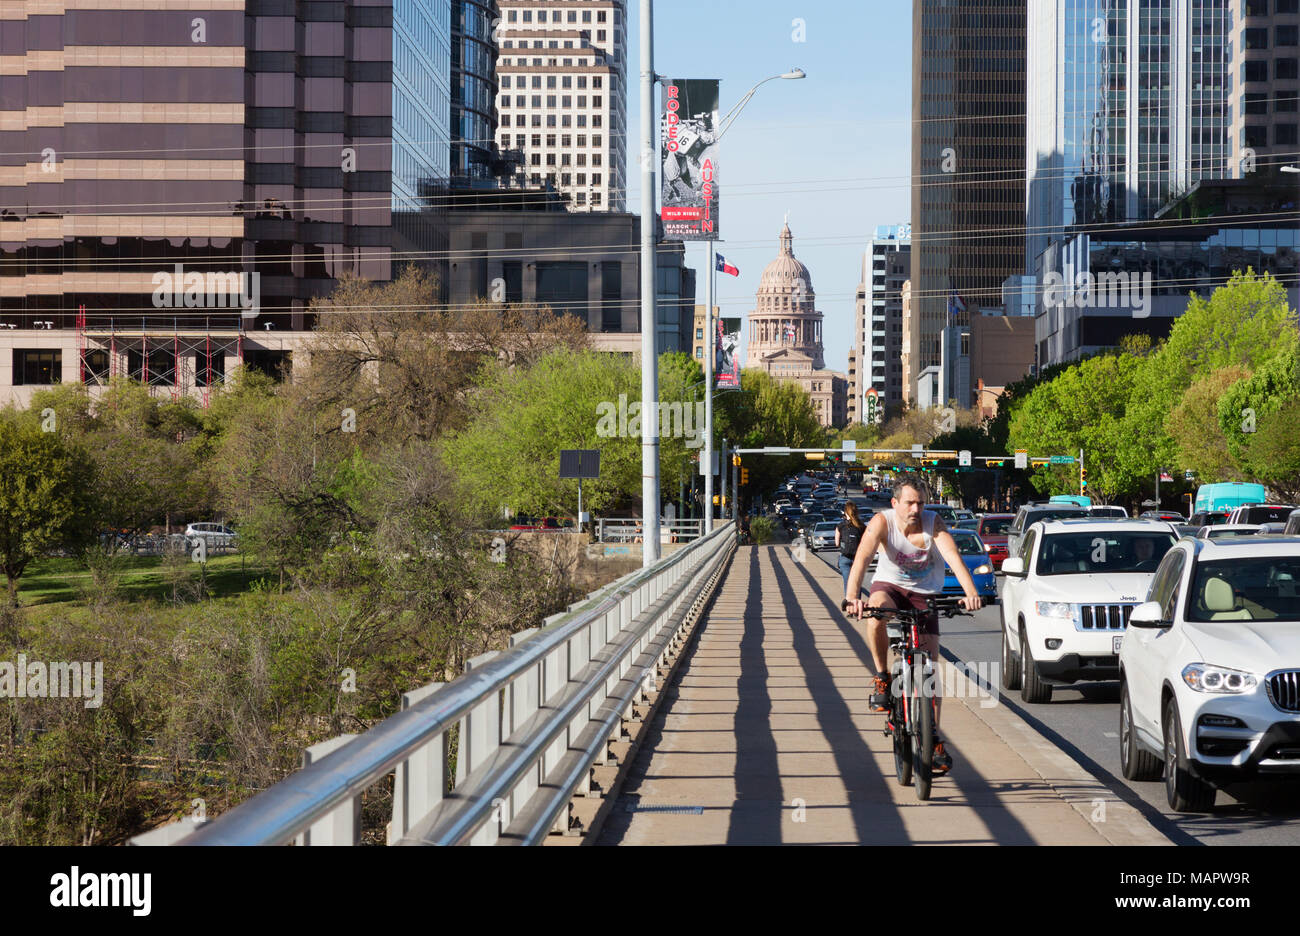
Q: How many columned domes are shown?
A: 1